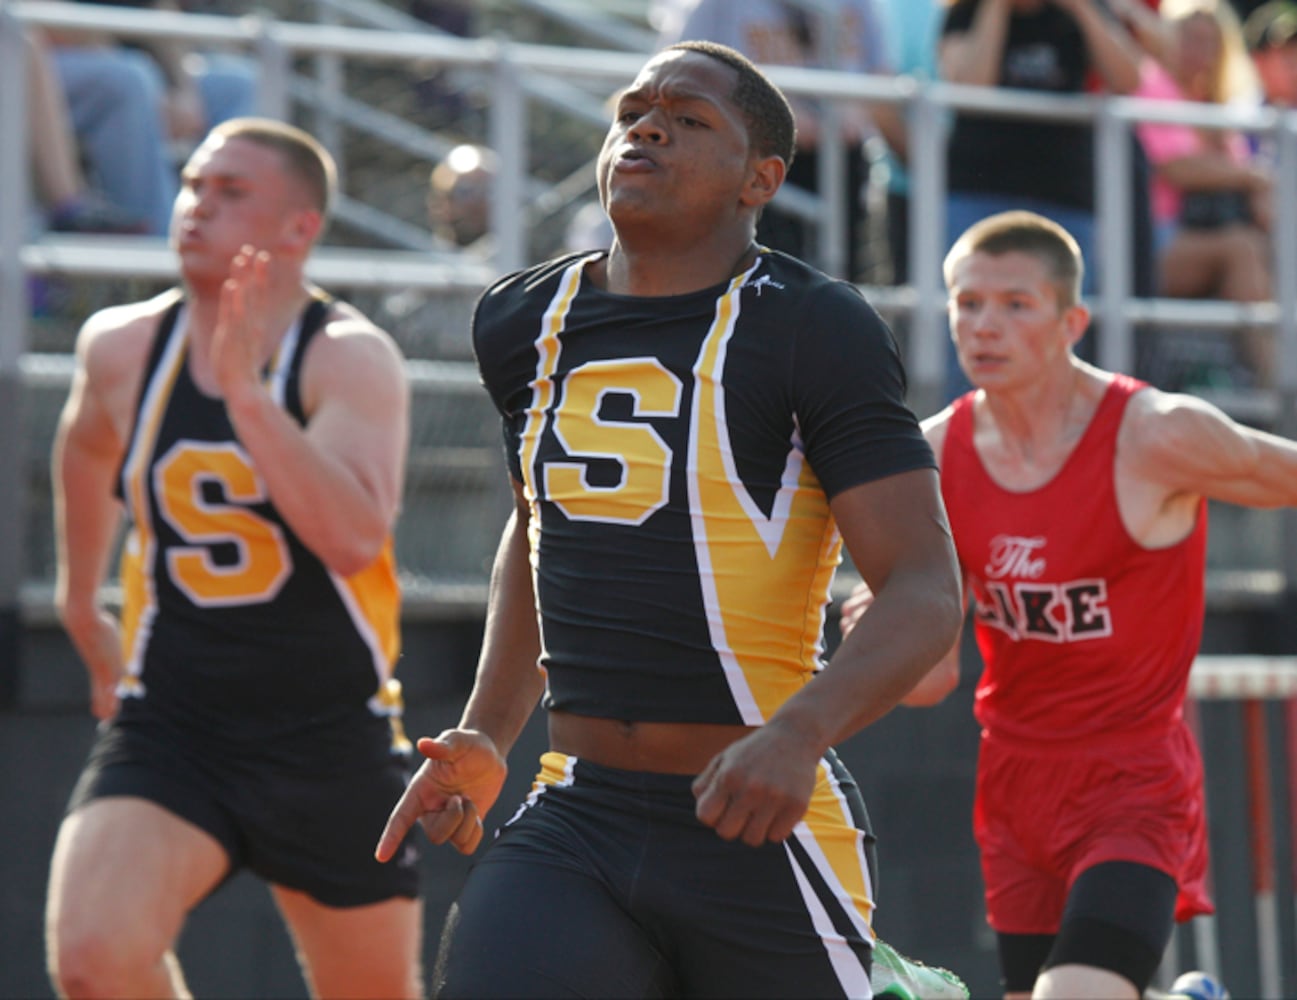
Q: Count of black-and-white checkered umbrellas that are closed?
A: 0